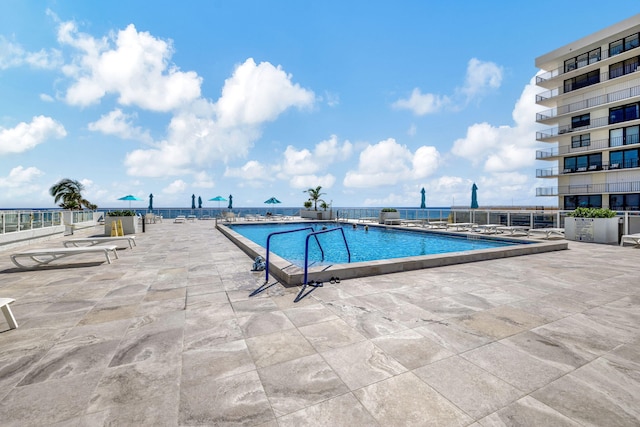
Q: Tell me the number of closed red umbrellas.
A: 0